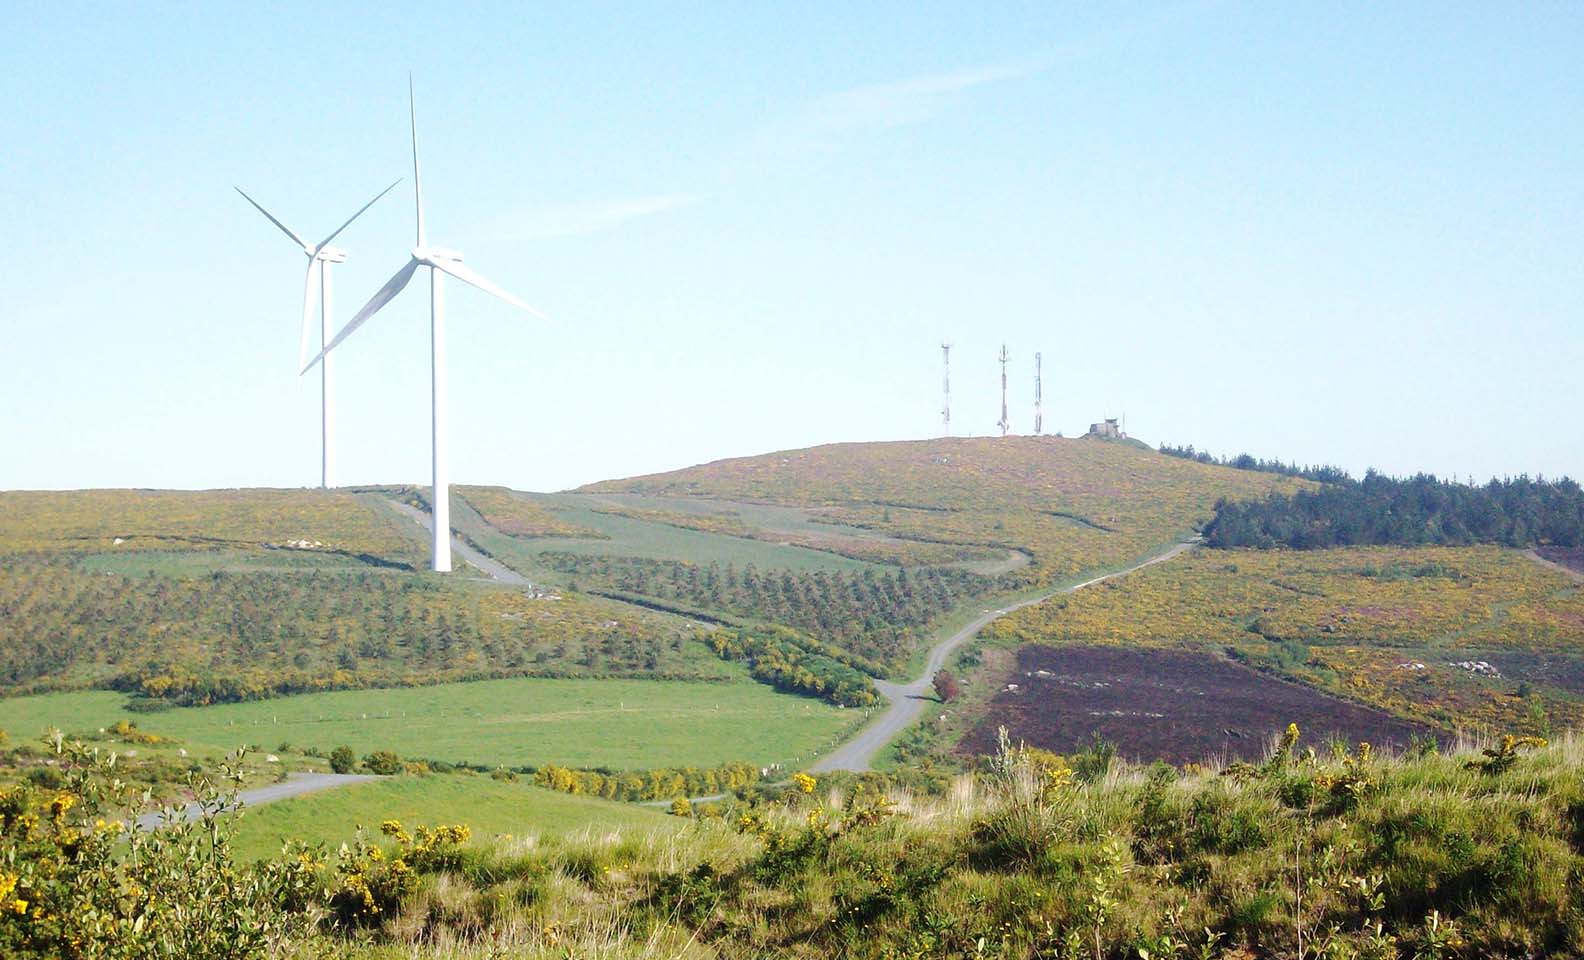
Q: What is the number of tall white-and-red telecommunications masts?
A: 3